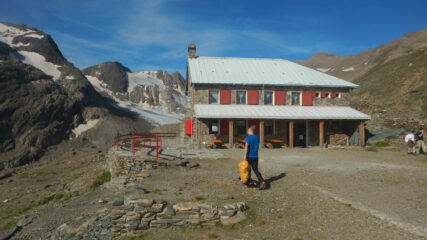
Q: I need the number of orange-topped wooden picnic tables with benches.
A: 3